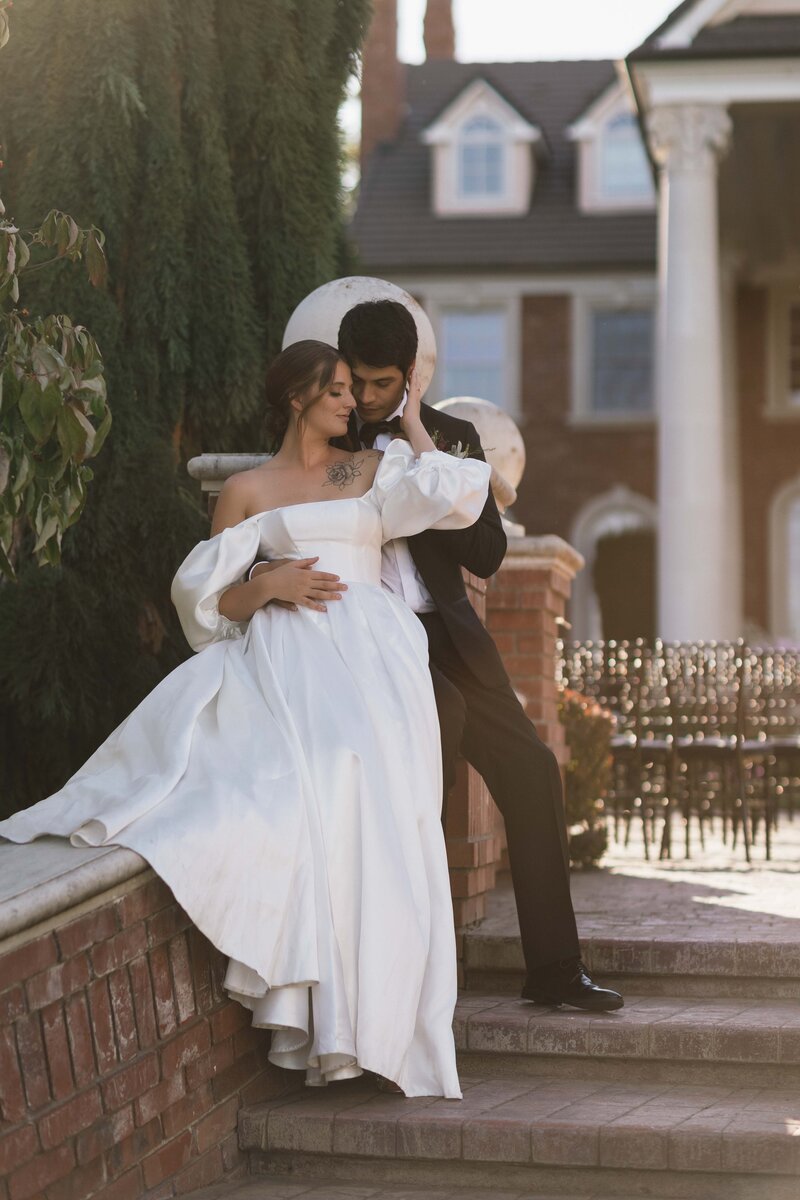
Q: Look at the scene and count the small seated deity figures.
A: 0